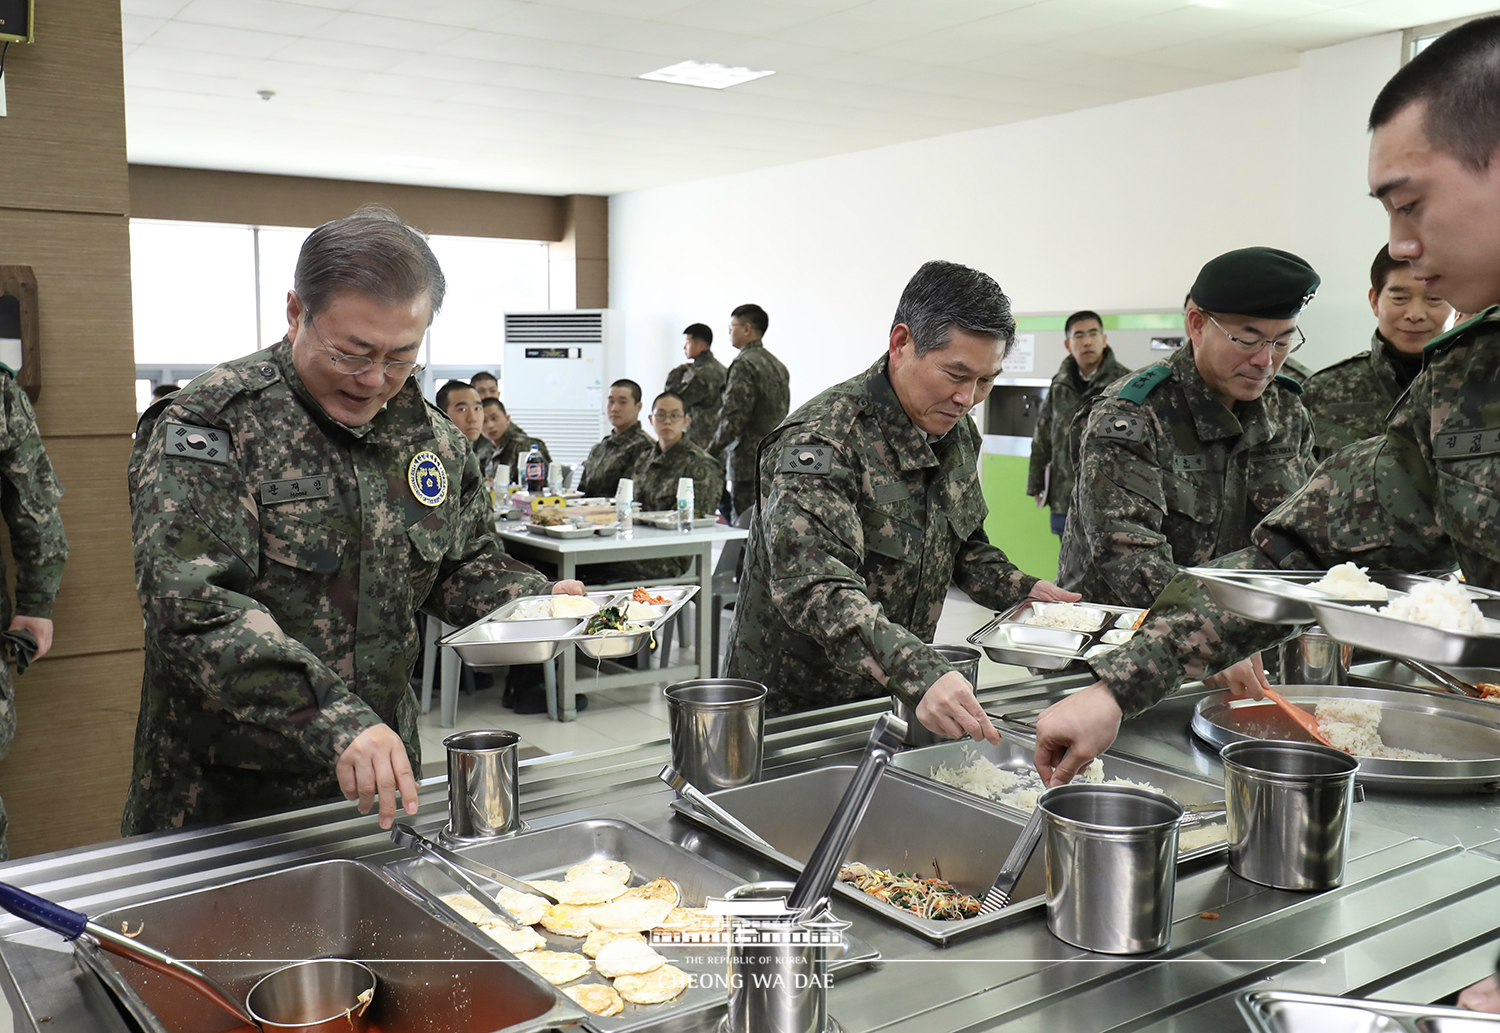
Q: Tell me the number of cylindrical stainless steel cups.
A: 7